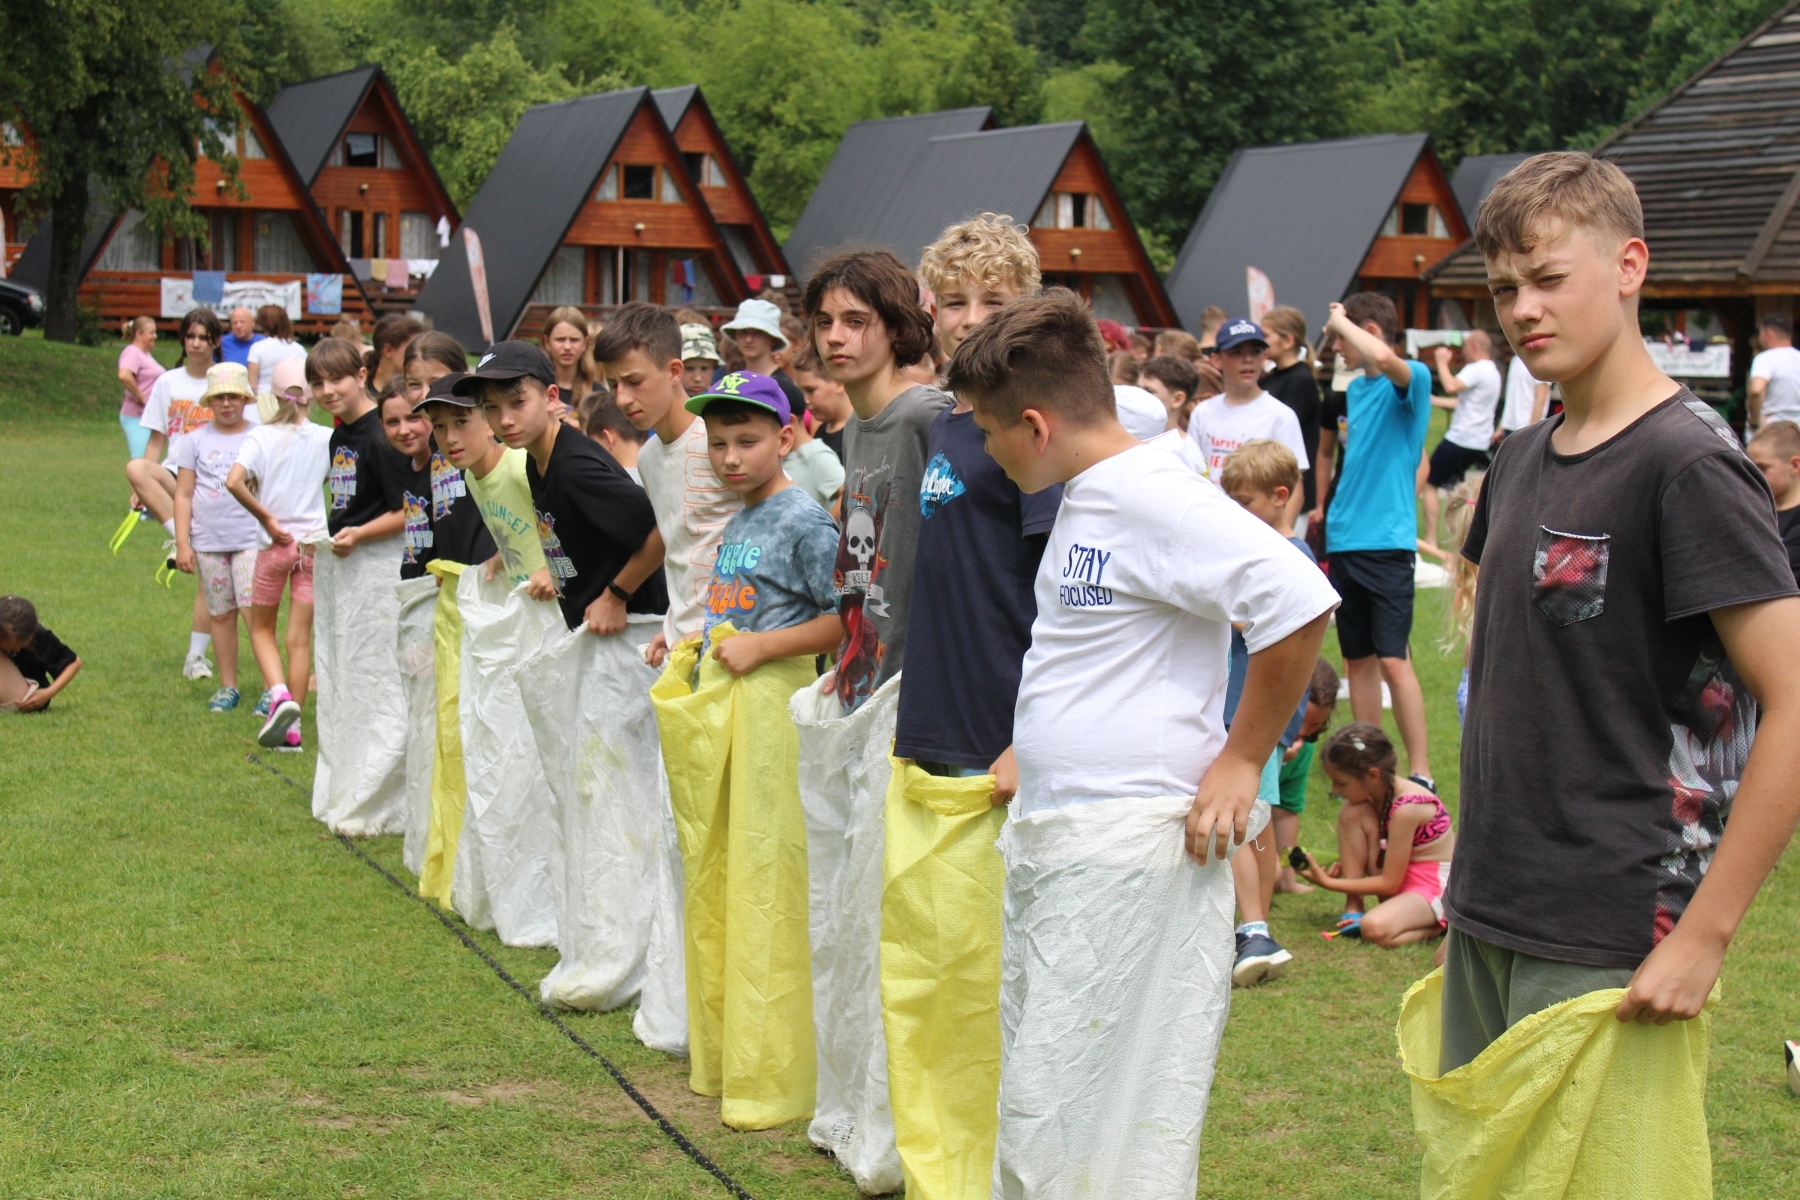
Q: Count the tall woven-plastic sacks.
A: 11